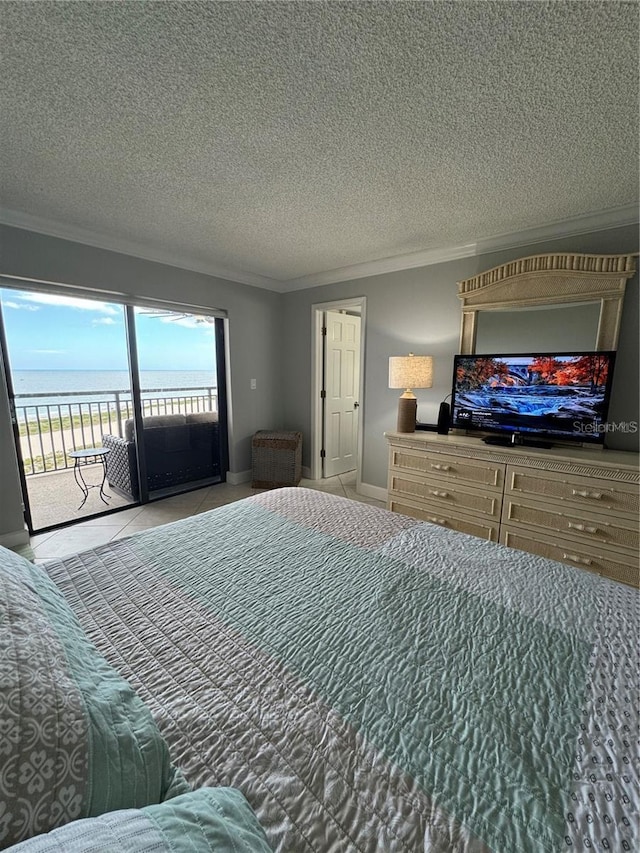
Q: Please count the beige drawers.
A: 6